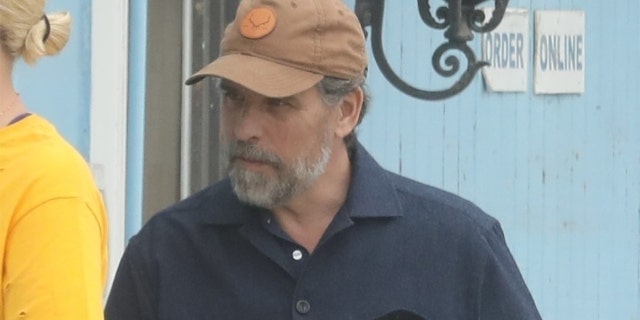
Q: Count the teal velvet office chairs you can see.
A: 0